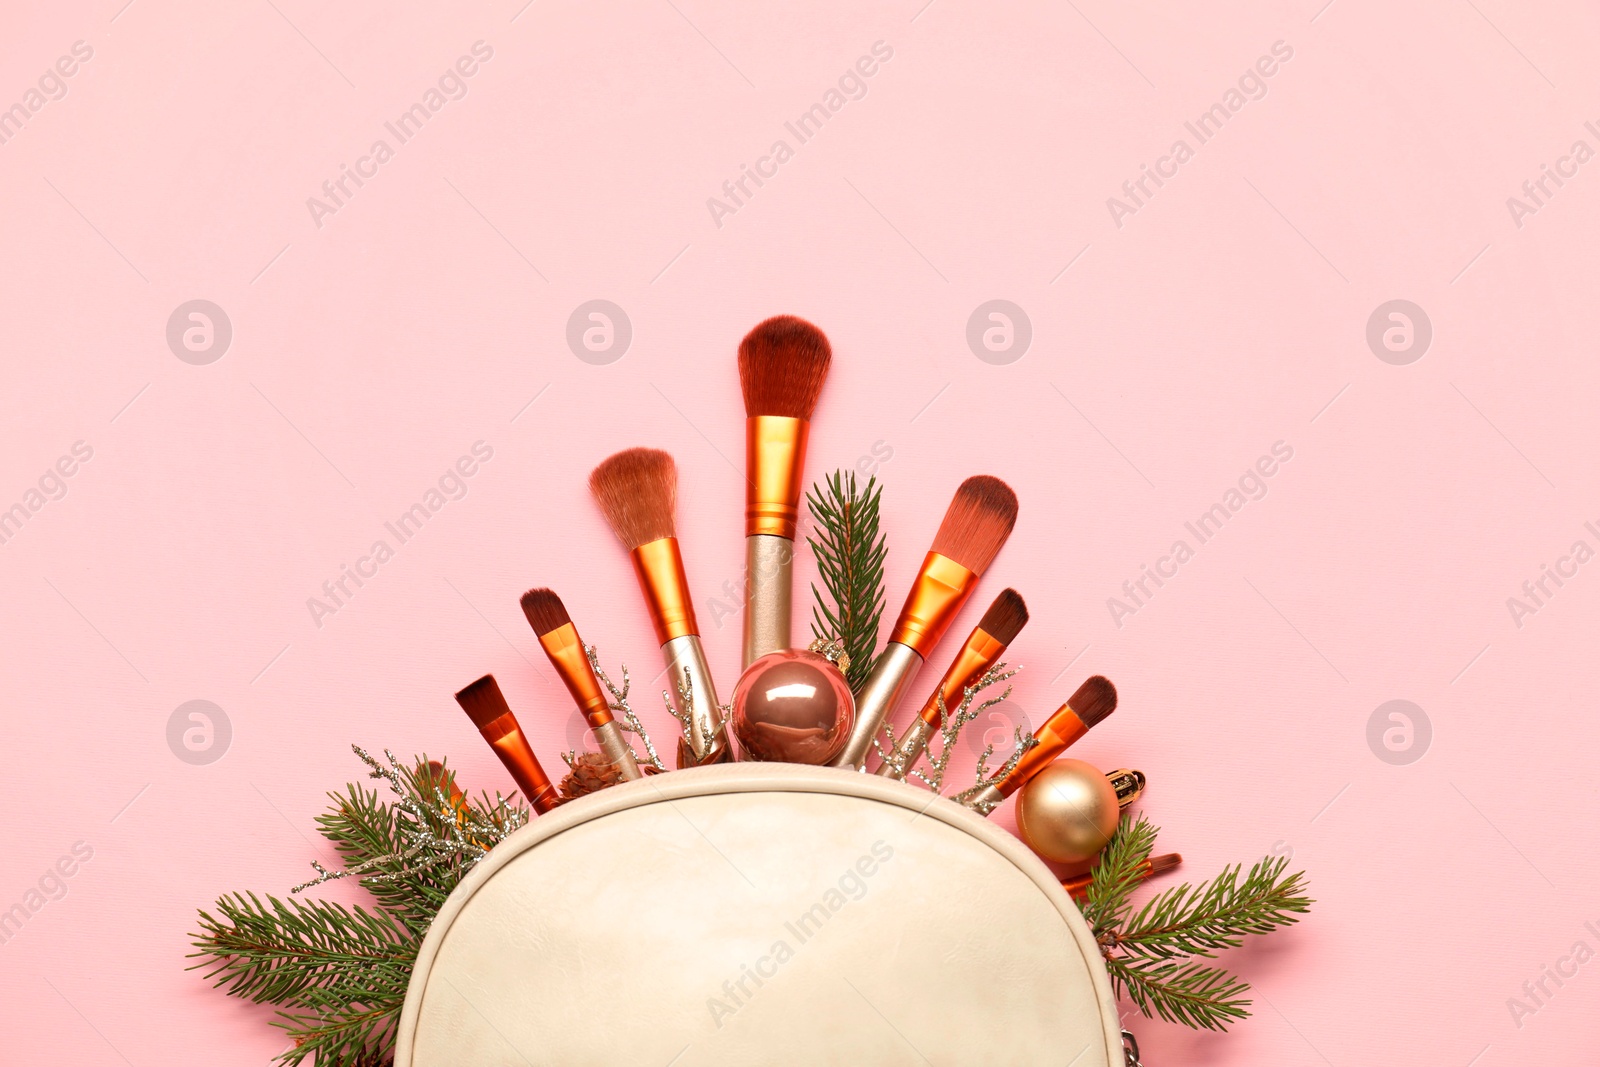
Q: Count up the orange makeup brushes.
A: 9